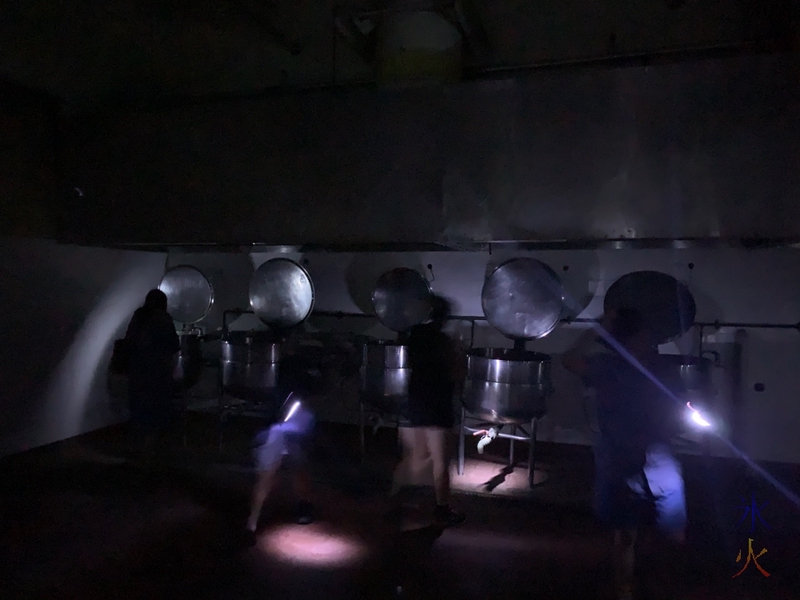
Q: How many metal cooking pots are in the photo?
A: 5